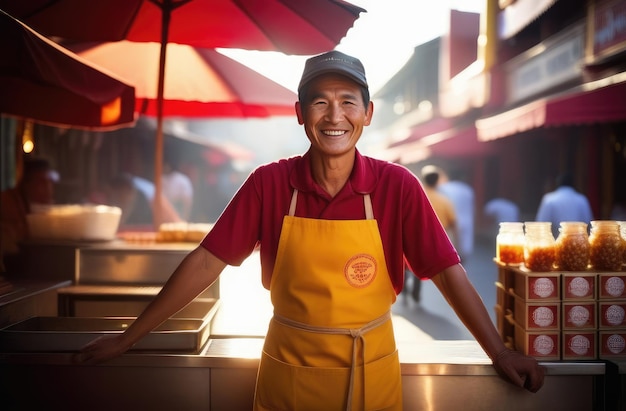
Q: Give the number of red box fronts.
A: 9